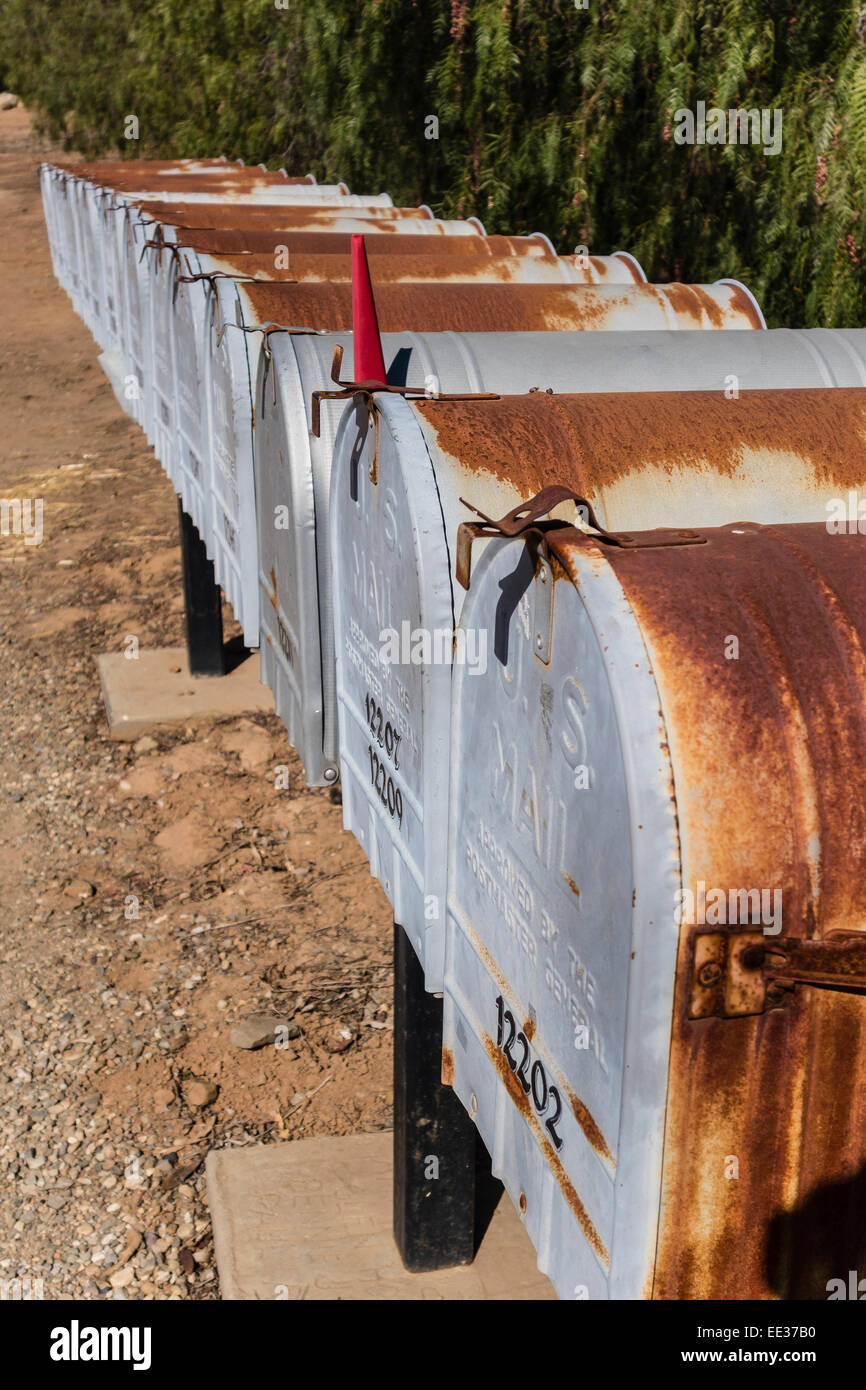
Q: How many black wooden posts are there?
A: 2